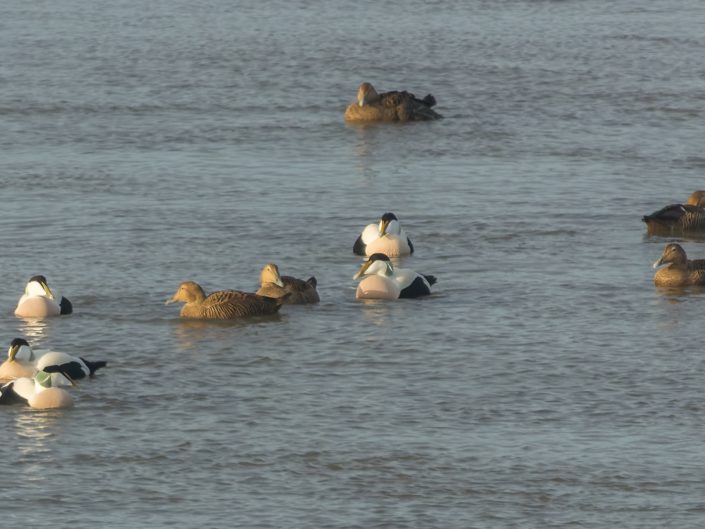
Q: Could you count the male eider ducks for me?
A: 5